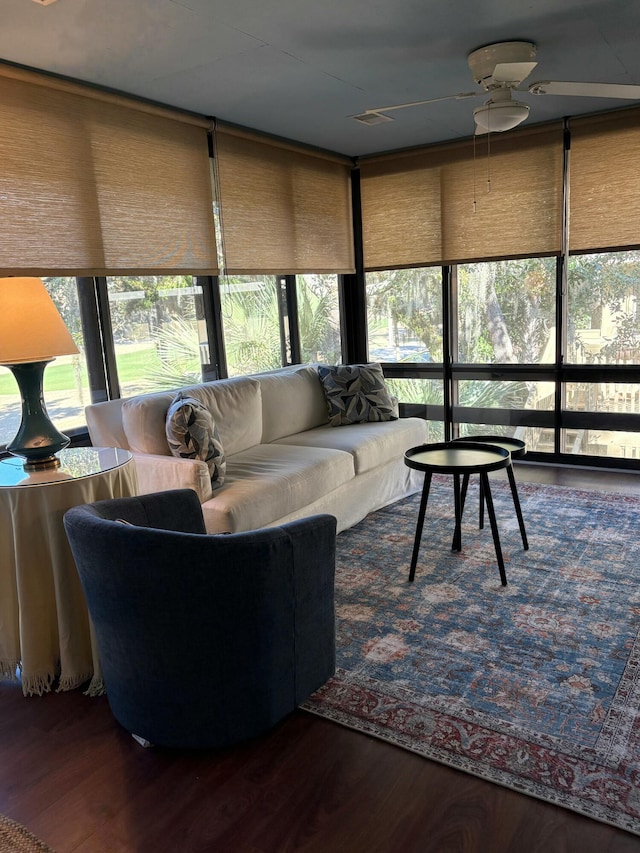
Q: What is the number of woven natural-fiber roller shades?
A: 4